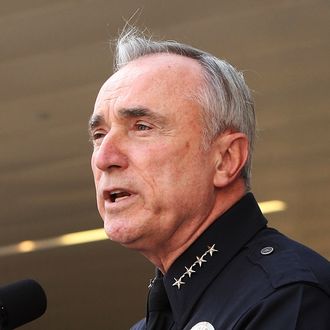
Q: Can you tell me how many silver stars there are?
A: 4